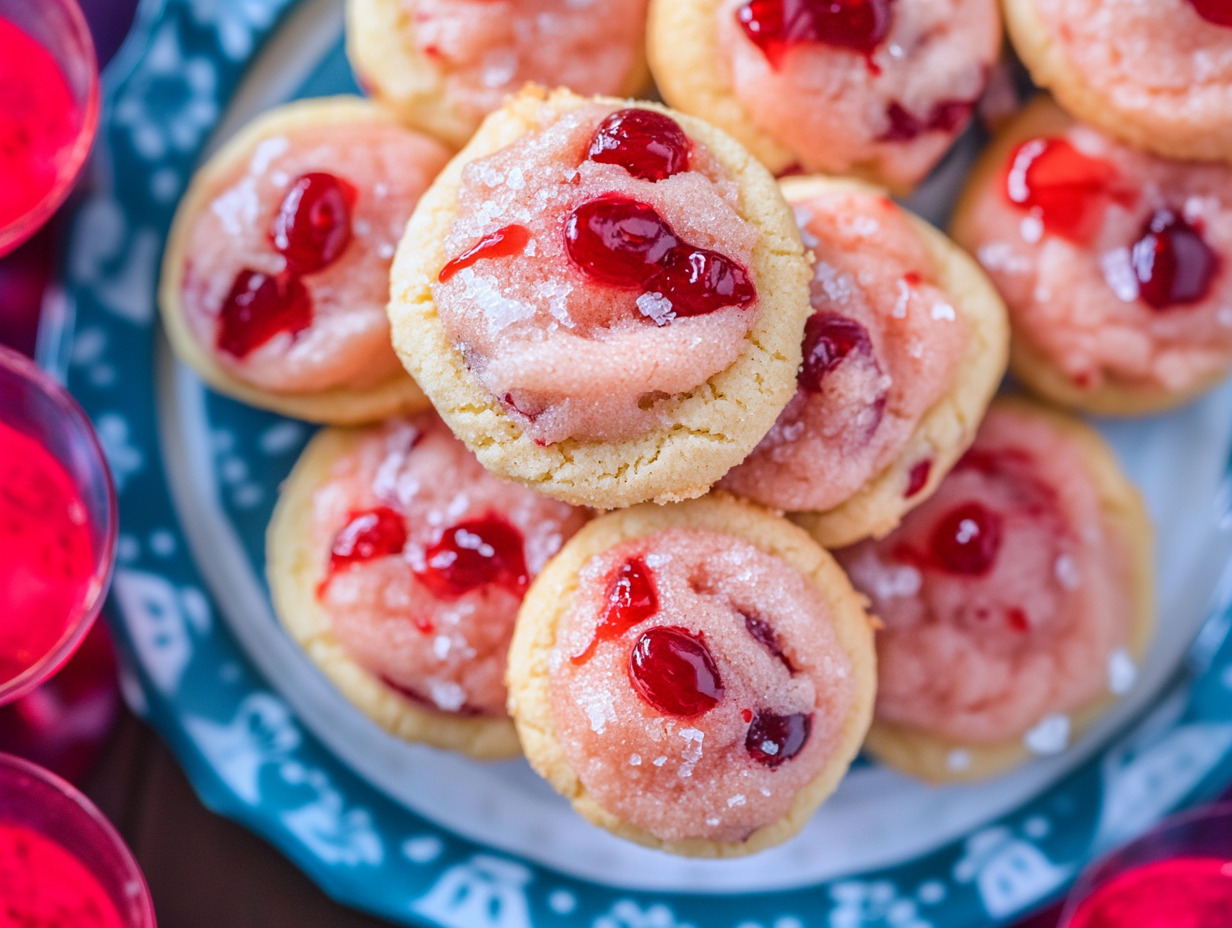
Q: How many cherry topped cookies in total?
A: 10